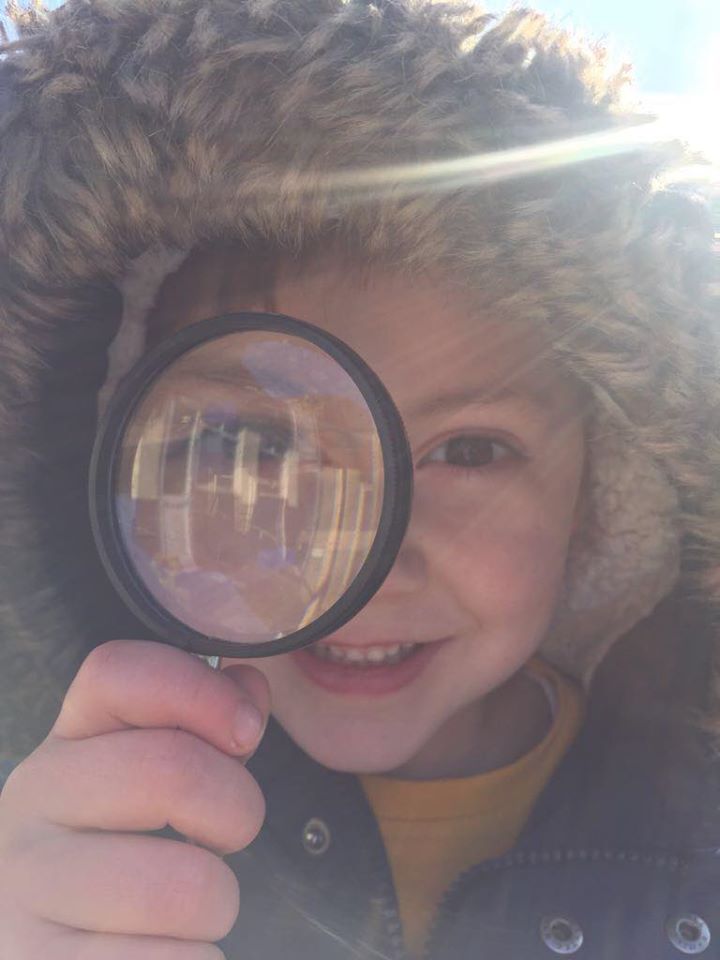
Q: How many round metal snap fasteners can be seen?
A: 3